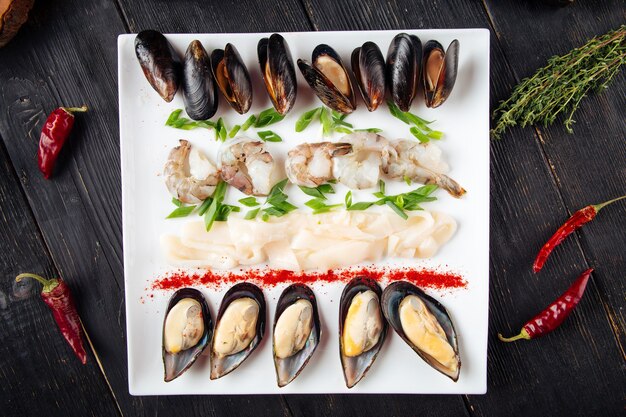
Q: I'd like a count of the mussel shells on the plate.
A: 13